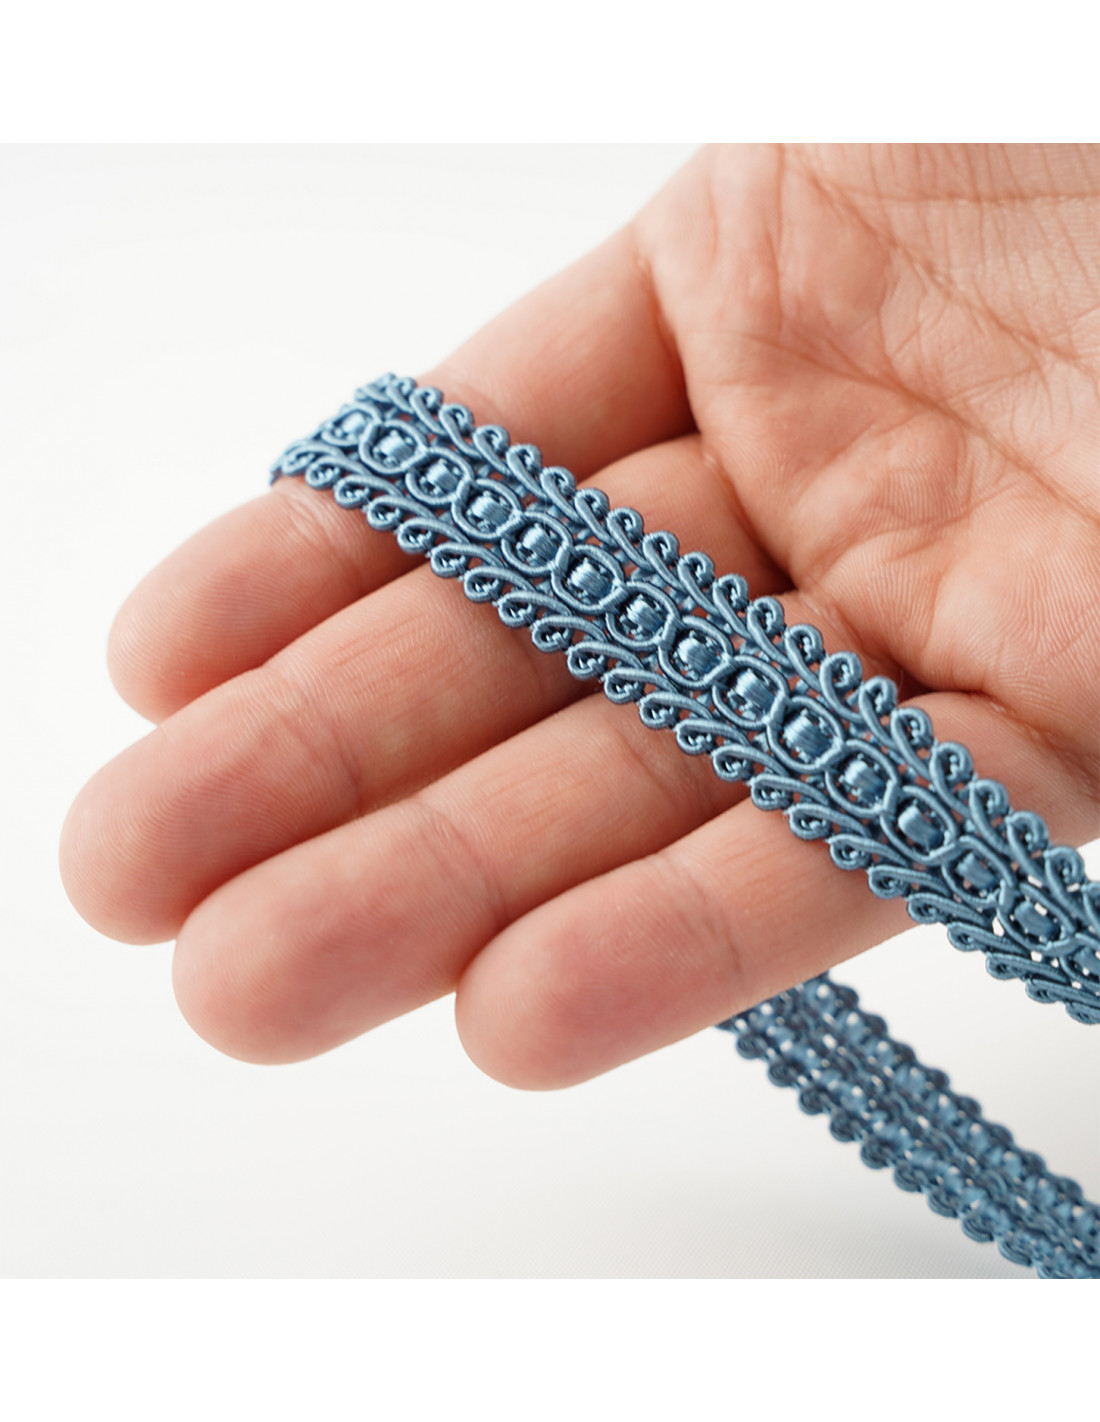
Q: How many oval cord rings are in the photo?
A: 15